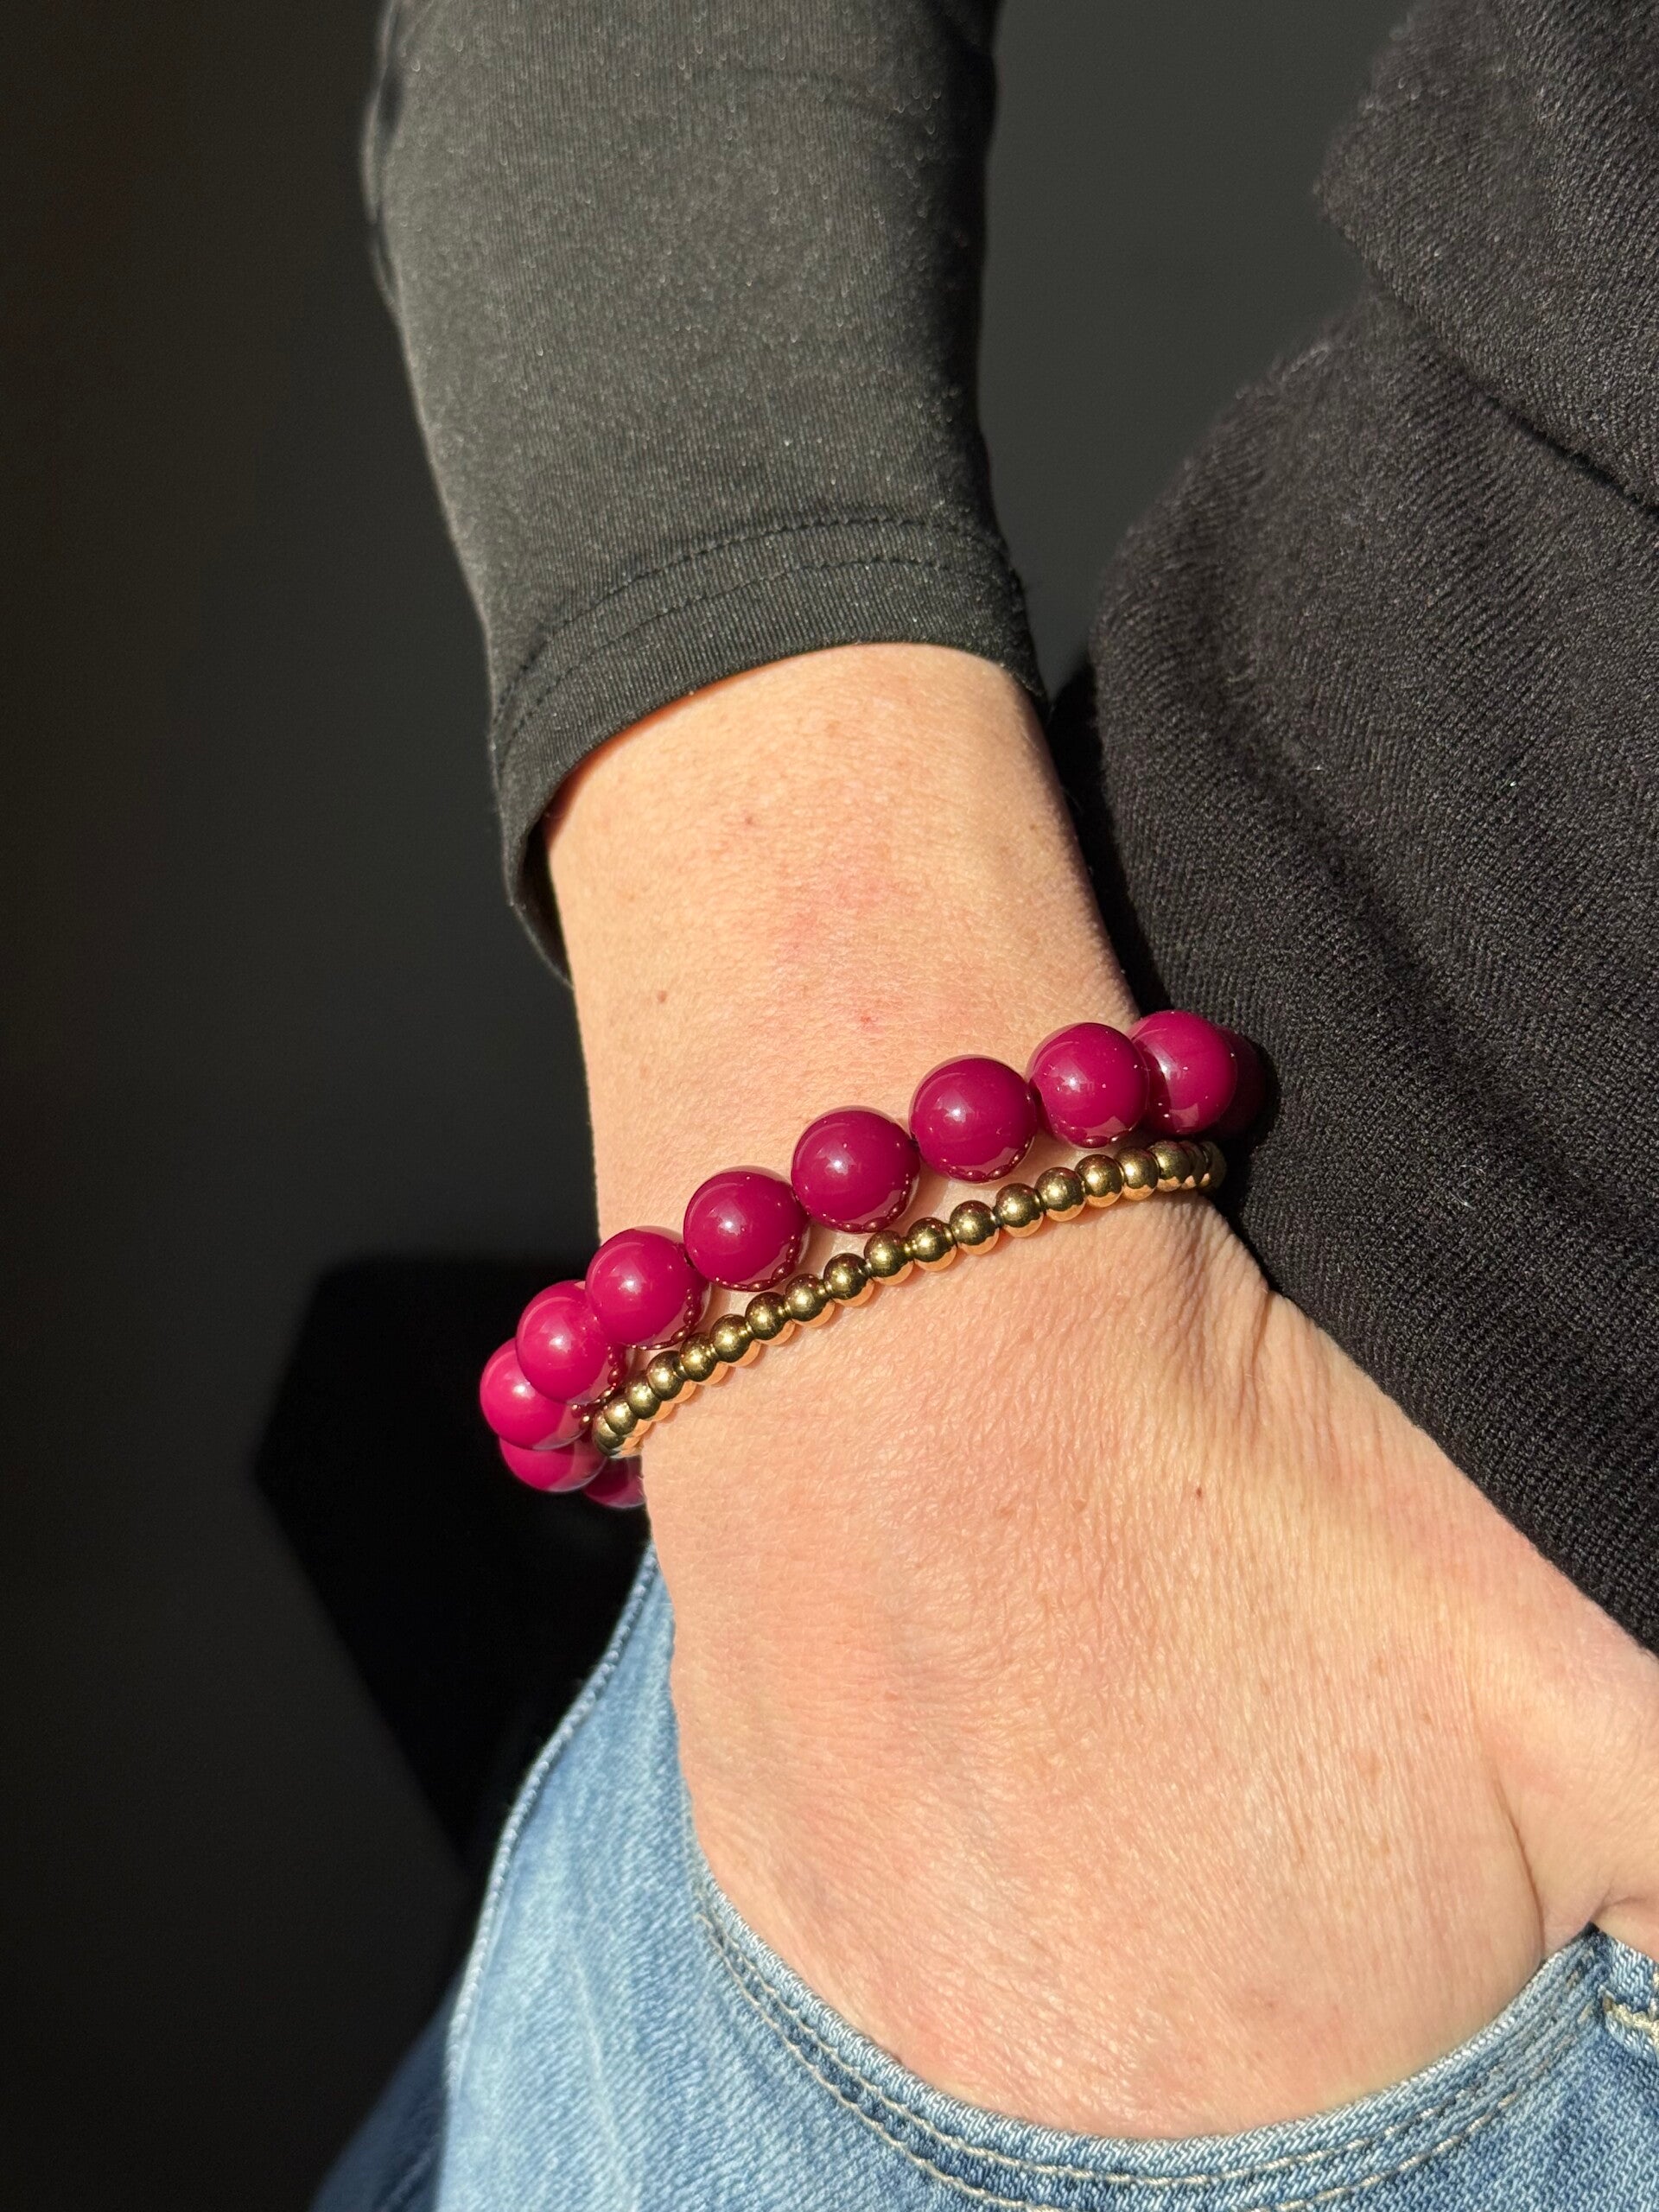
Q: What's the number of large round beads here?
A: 11